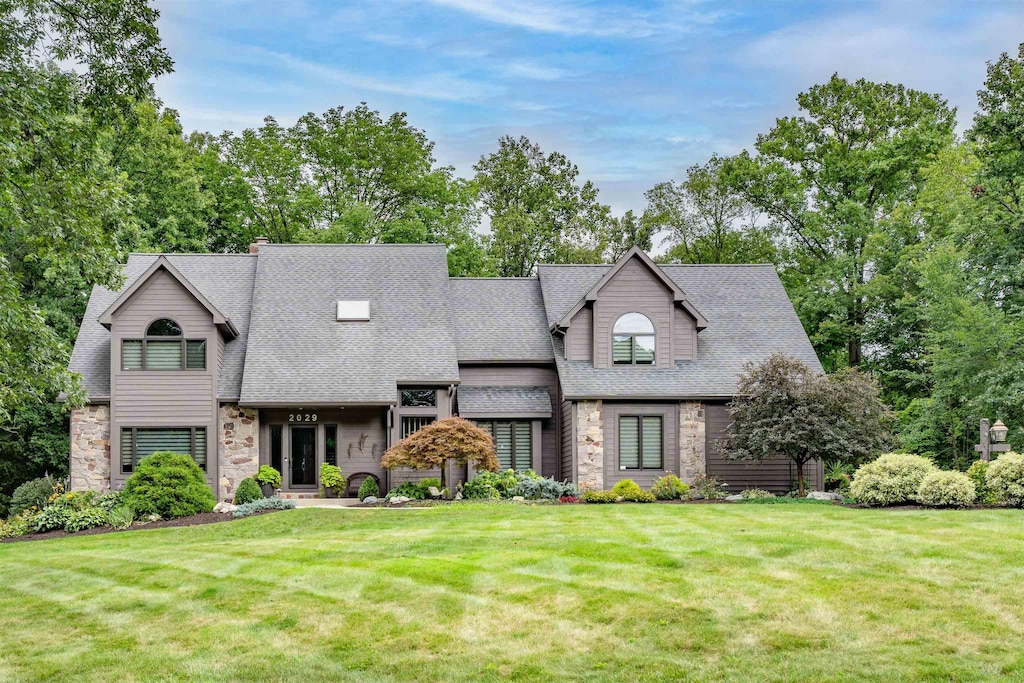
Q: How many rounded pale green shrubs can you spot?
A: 3